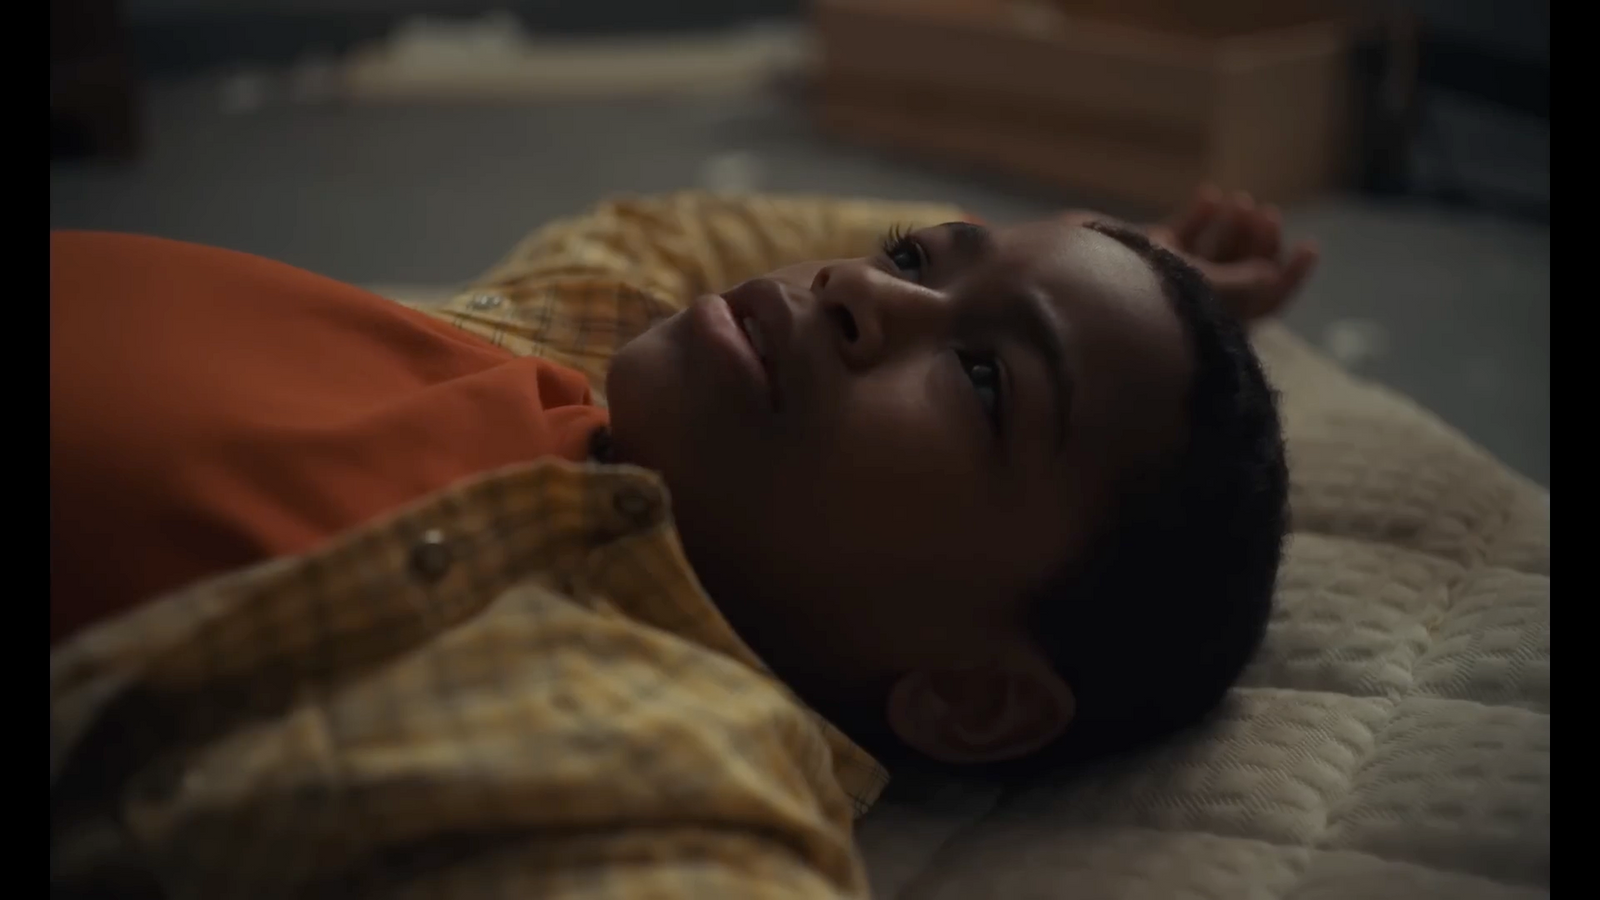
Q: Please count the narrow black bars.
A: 2